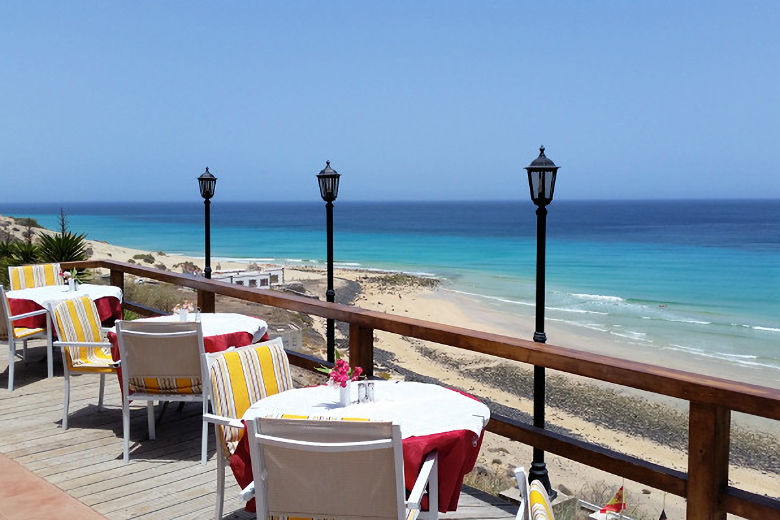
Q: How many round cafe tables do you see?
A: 3